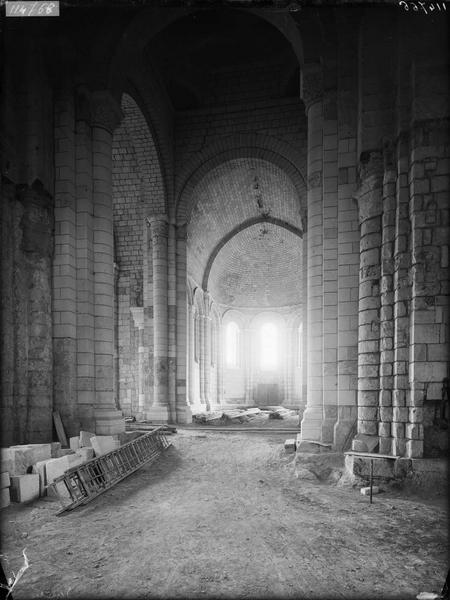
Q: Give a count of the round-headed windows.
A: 3